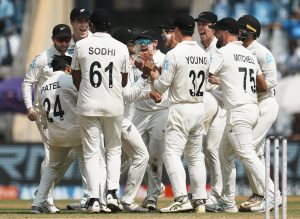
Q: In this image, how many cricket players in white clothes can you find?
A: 11